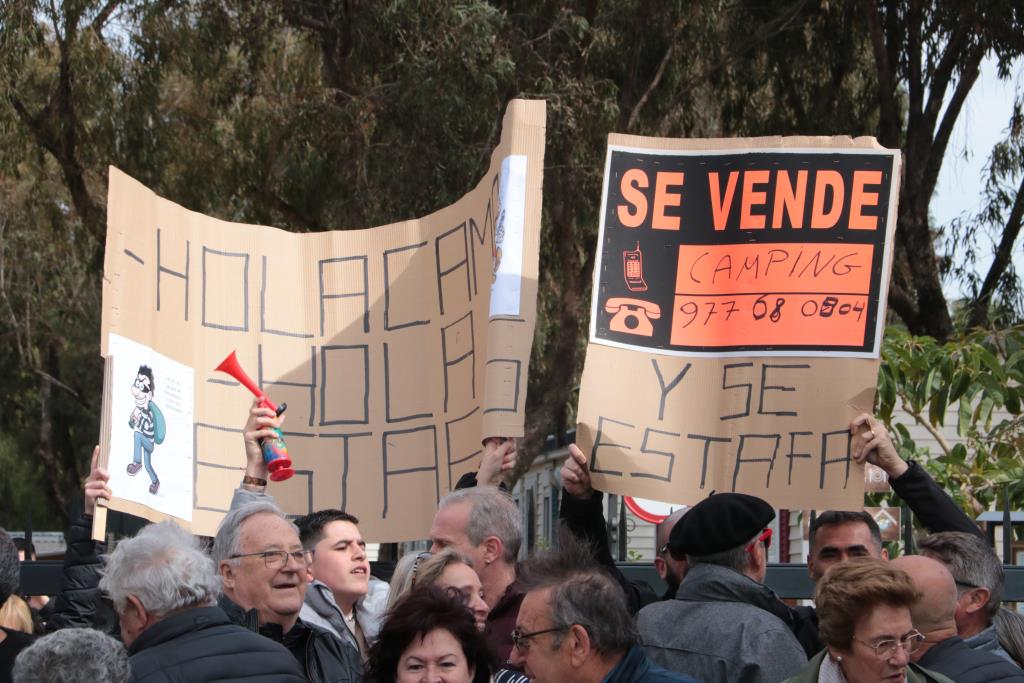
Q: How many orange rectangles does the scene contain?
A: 2